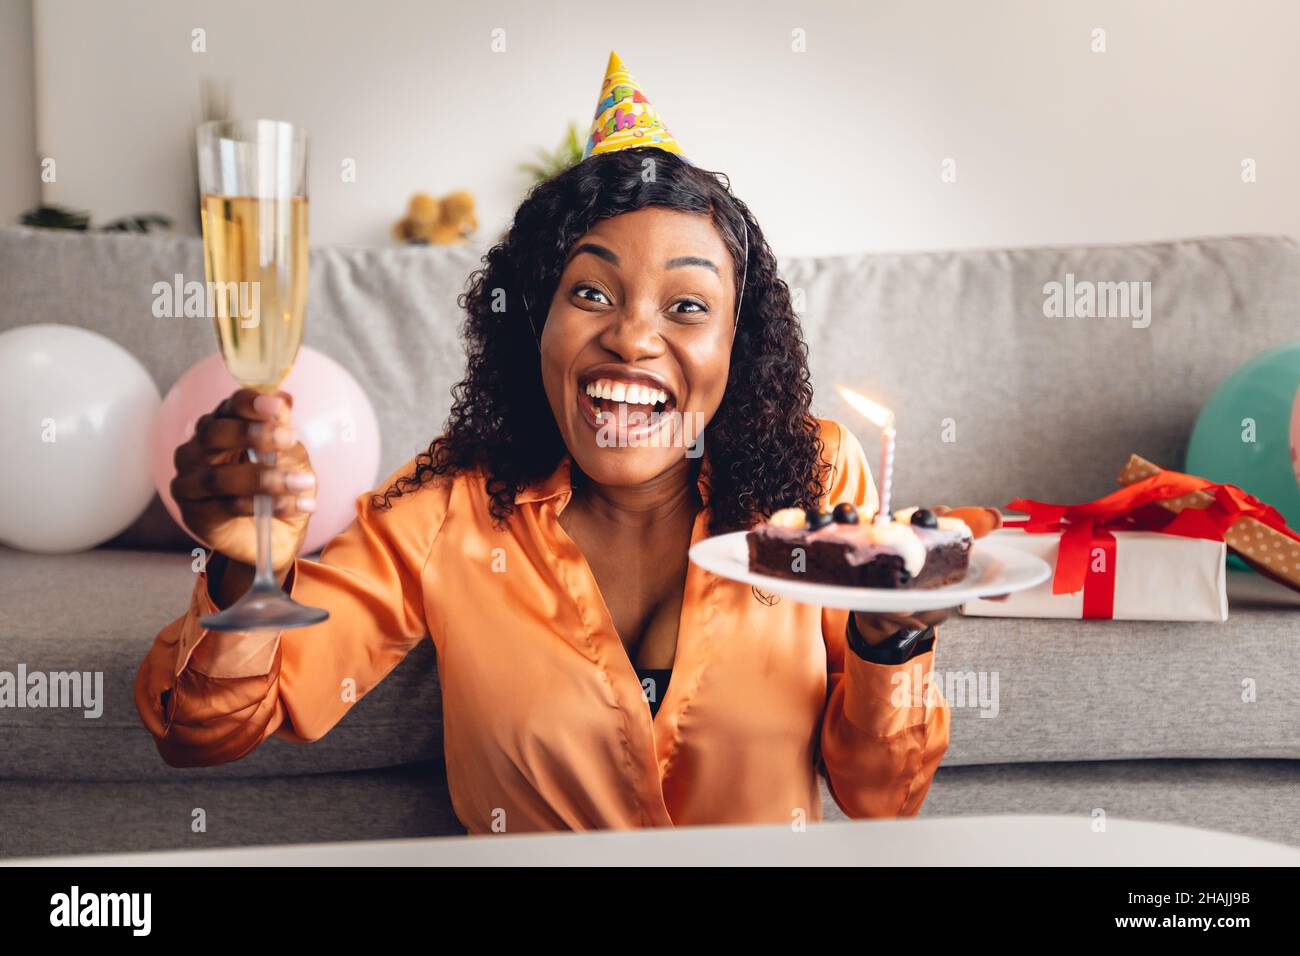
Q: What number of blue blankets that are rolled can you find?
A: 0